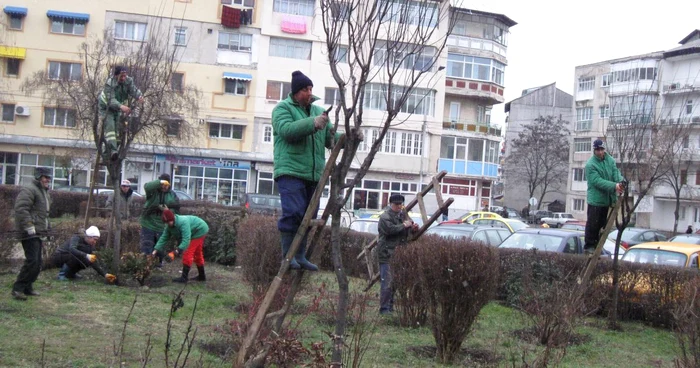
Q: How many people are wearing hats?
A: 9